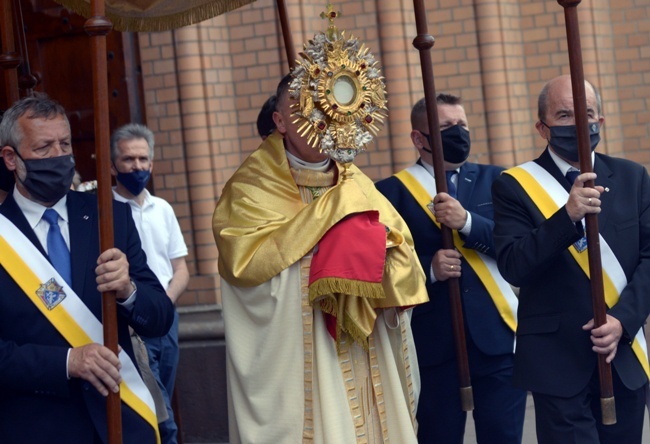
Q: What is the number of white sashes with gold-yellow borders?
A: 3